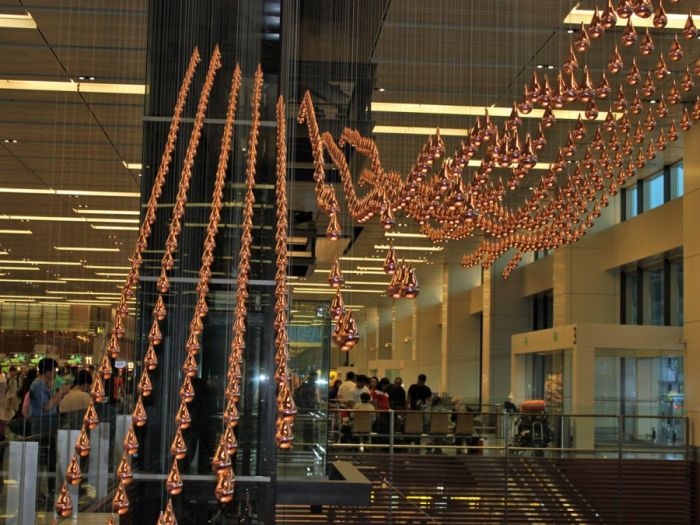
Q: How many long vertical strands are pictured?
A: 5